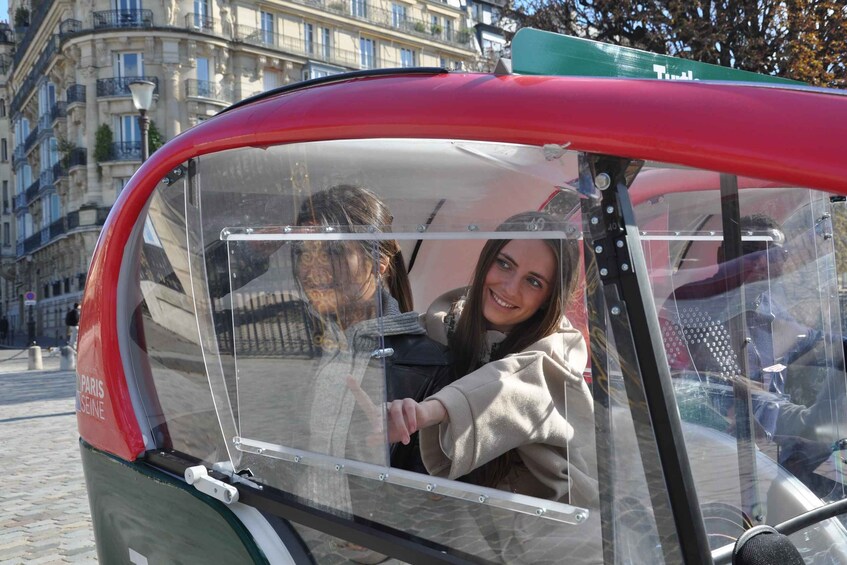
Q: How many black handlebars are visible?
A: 1